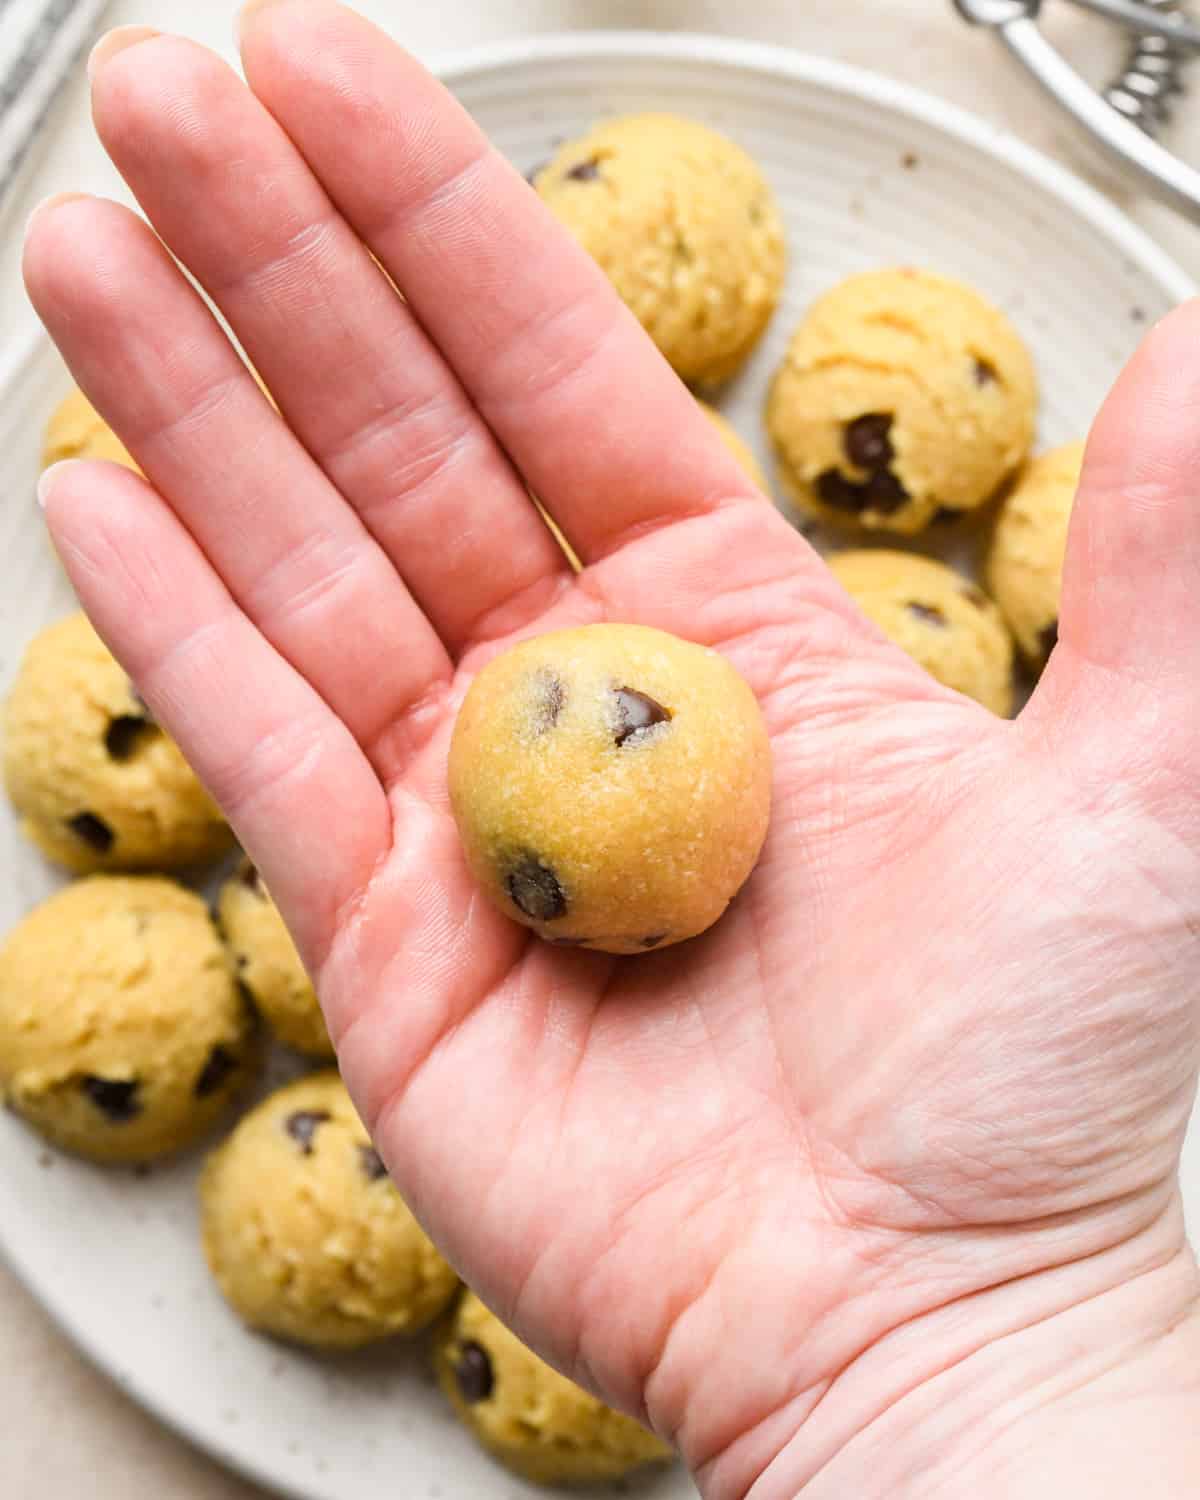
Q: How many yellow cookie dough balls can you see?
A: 12